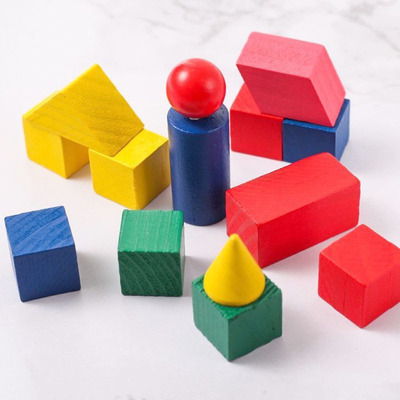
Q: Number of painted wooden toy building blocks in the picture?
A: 14